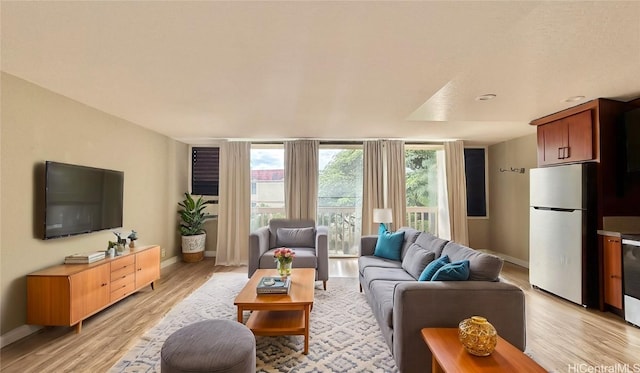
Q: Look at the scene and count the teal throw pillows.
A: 3